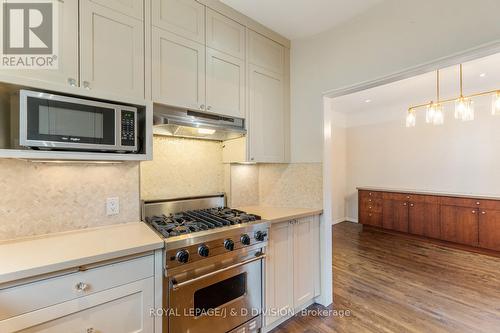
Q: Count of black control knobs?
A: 5